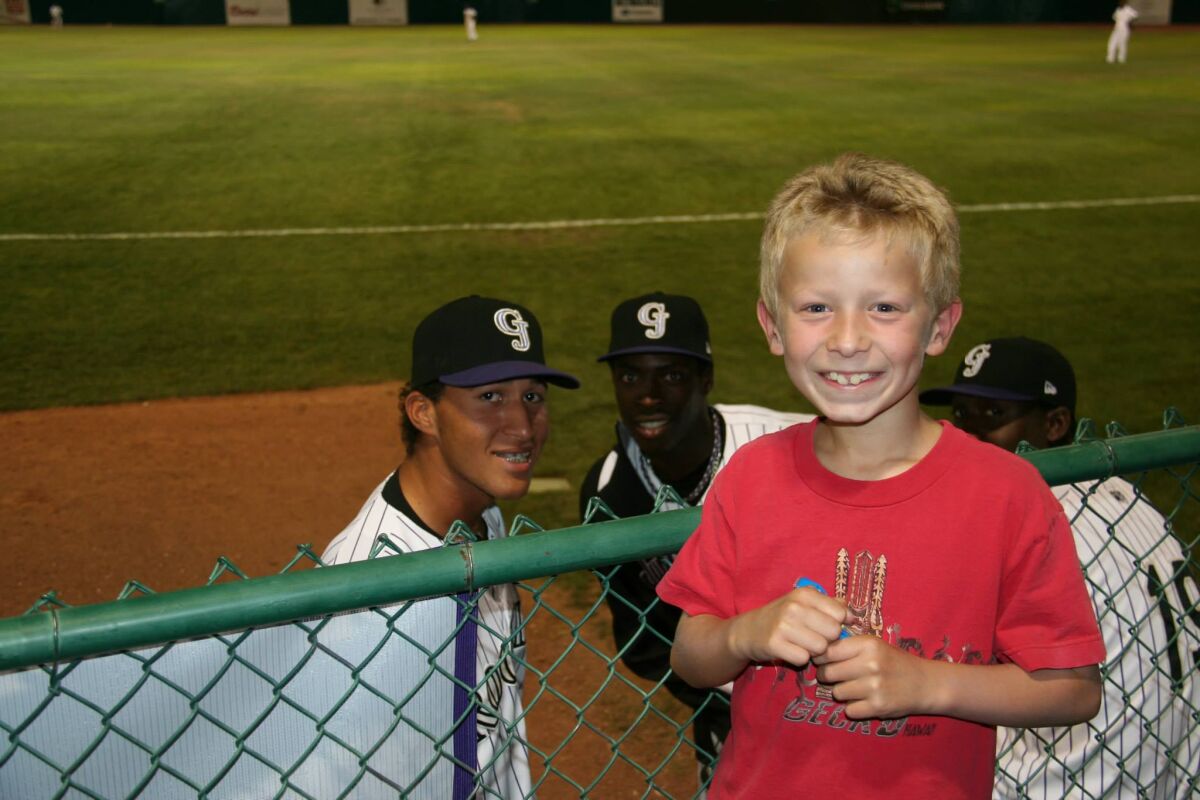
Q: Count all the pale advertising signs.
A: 5